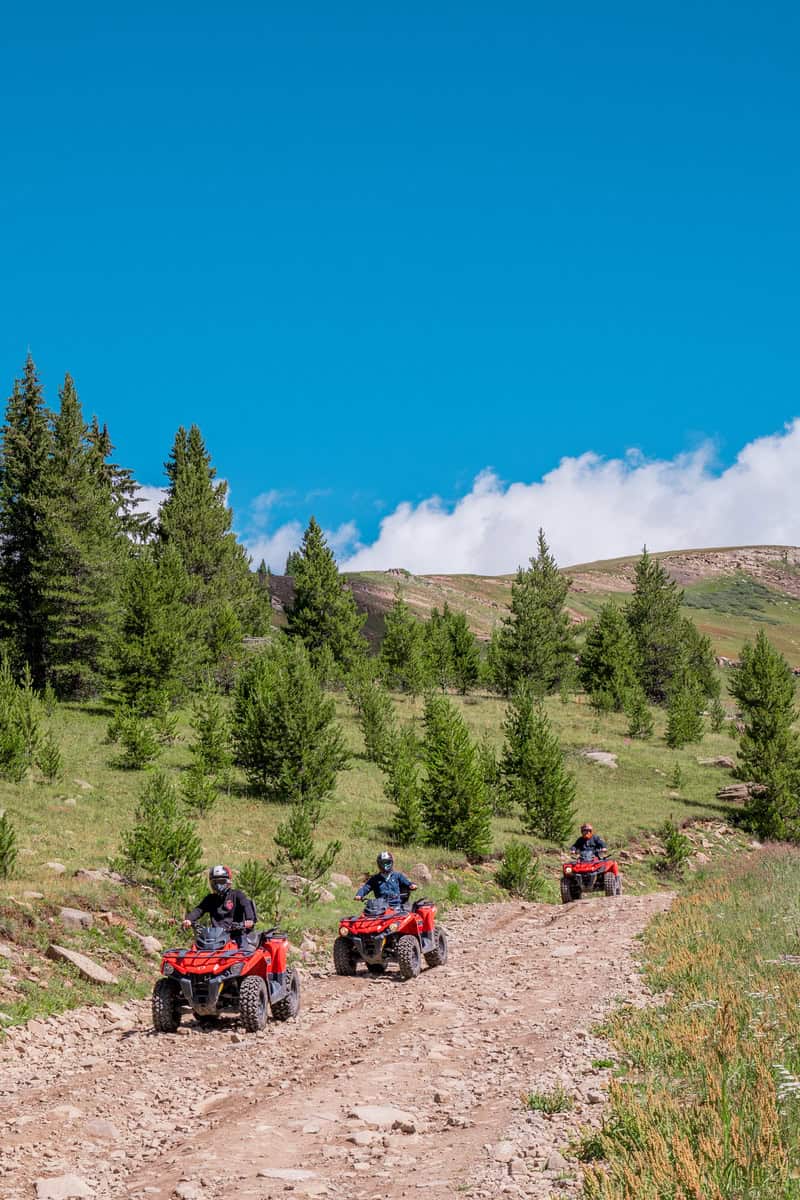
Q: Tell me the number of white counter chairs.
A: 0